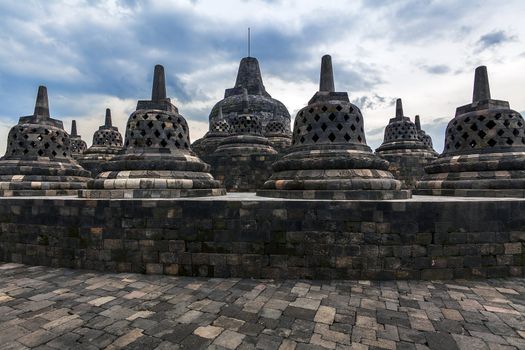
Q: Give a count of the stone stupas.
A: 12